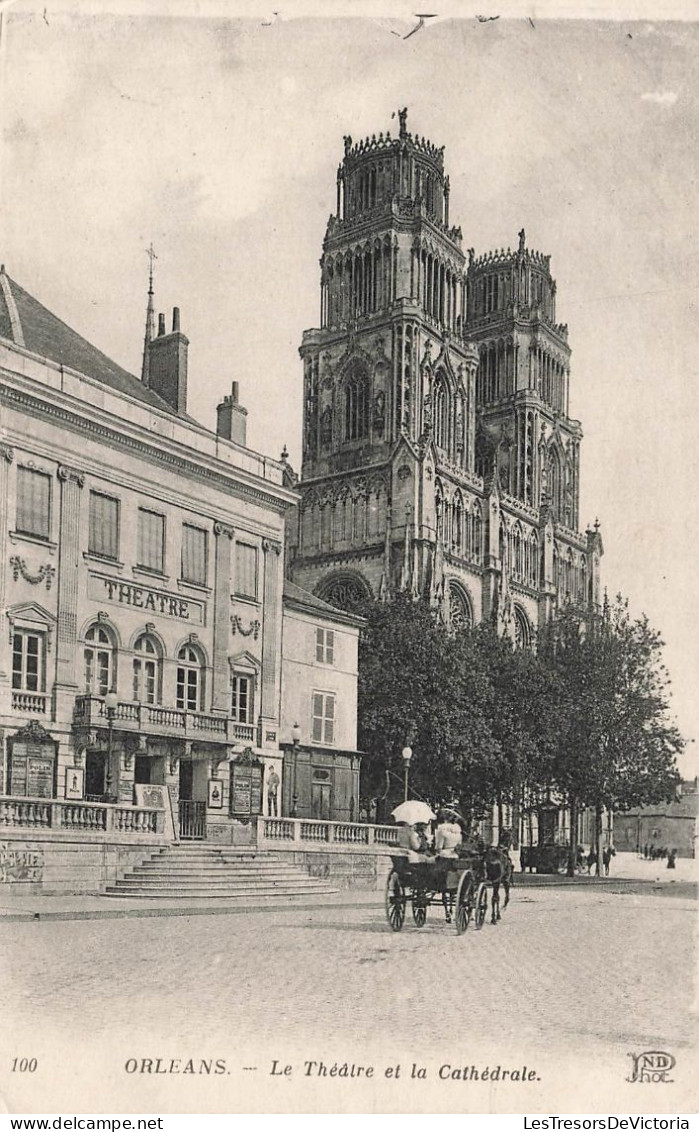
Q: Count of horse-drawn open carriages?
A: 1